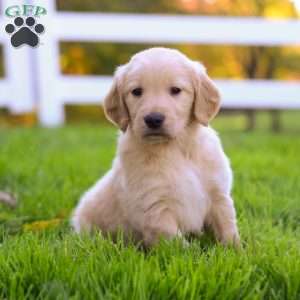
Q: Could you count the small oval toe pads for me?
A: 4